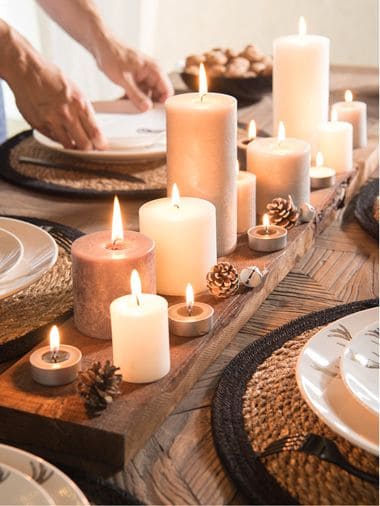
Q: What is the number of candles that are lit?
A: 14